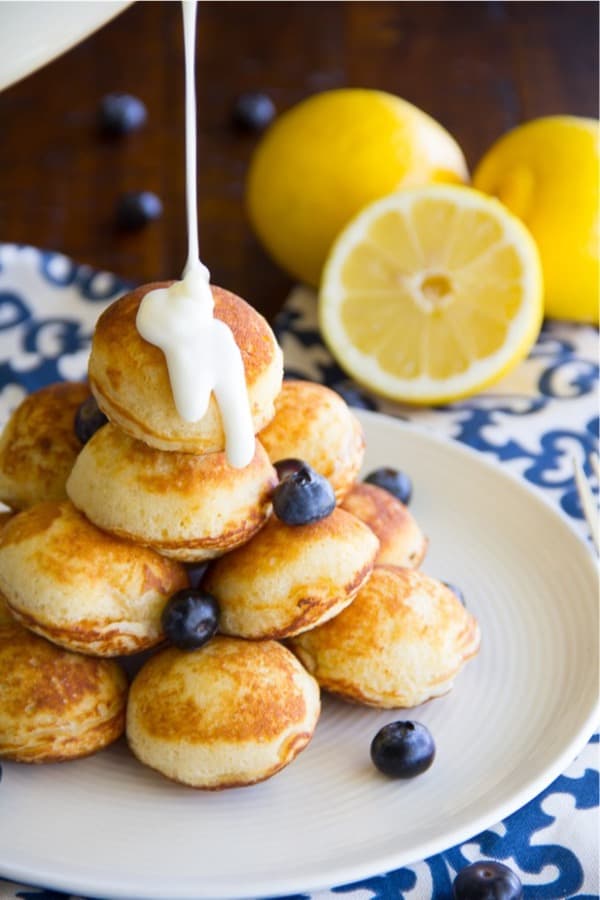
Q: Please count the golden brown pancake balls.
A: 10